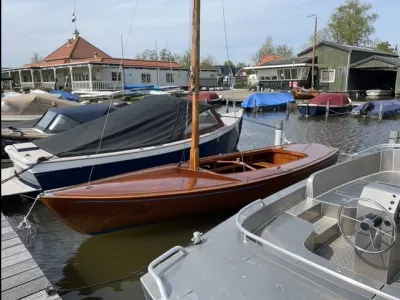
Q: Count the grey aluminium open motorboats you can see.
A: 1